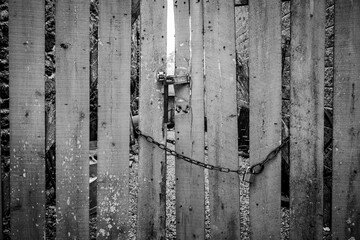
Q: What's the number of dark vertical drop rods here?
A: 1